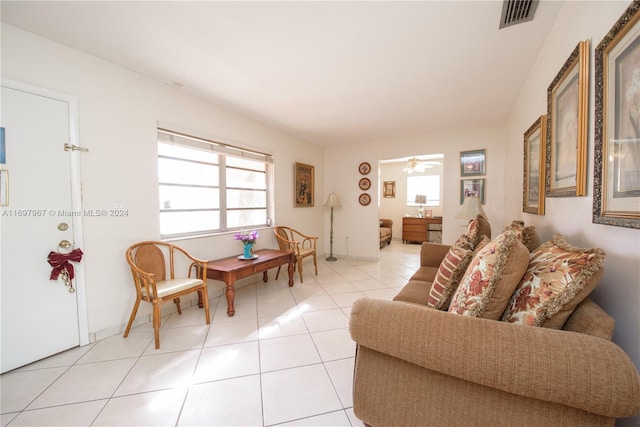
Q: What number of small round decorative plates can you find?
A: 3